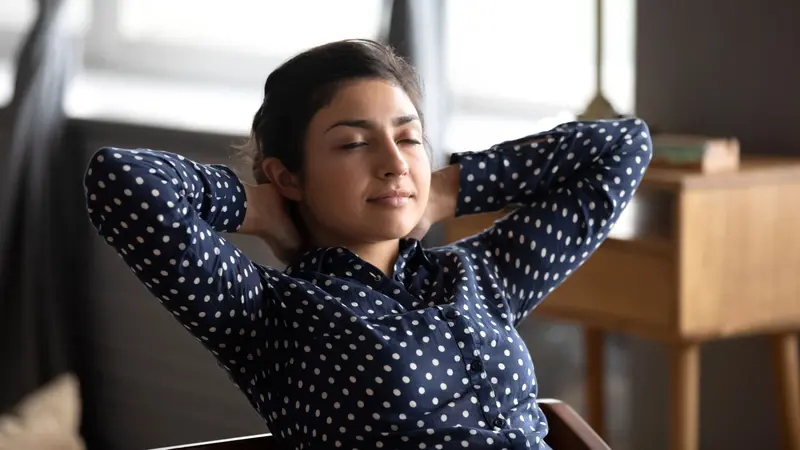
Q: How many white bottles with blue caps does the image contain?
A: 0